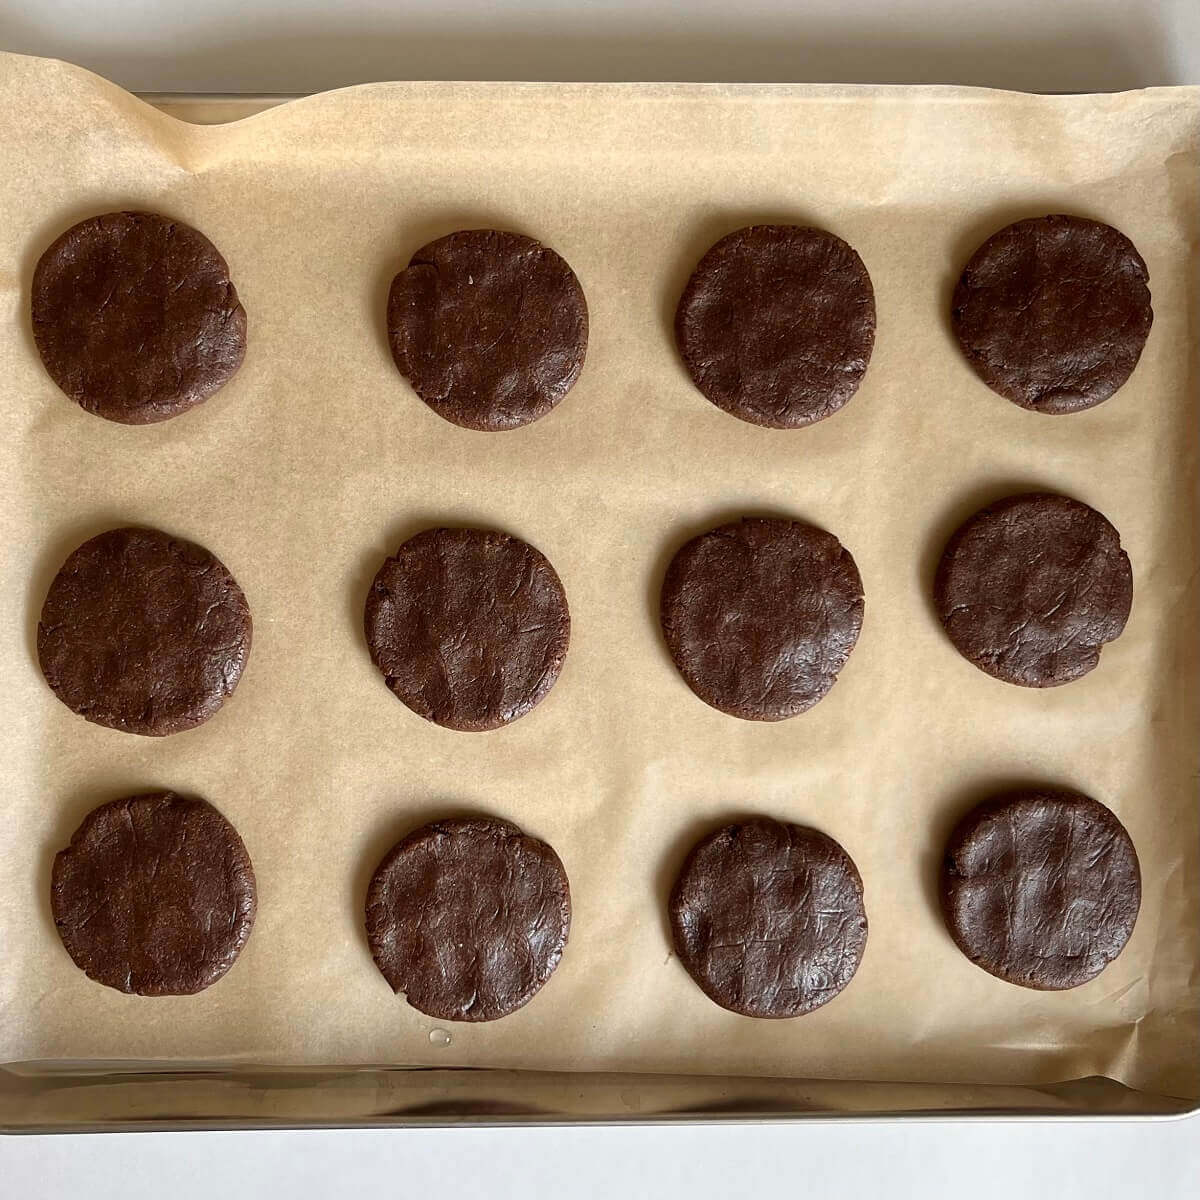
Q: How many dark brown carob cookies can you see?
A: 12